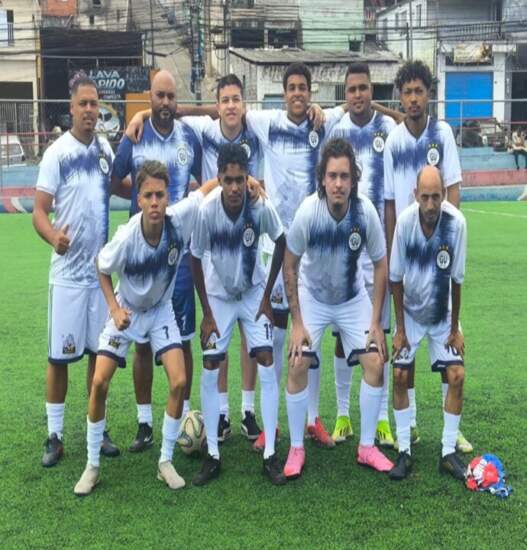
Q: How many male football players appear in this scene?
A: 10